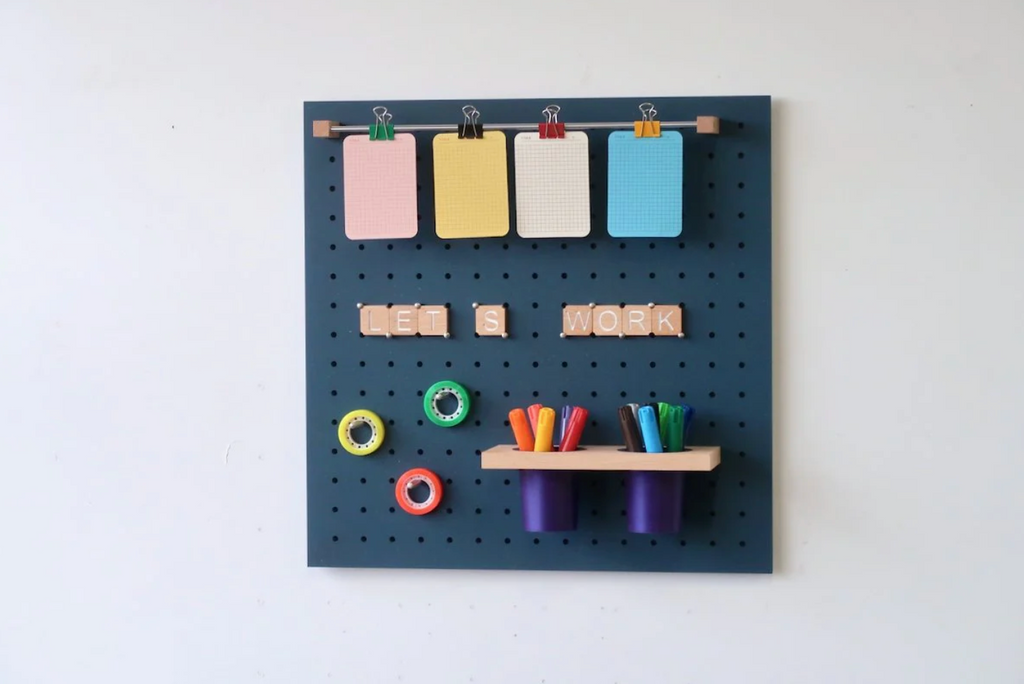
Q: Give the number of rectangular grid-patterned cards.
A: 4